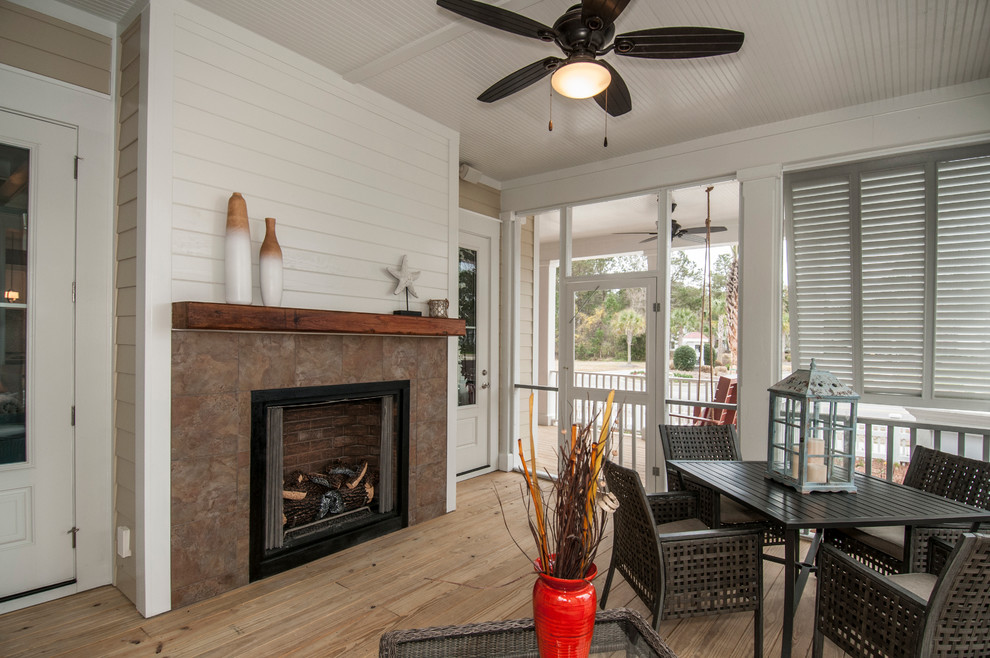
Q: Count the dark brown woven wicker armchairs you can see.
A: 4